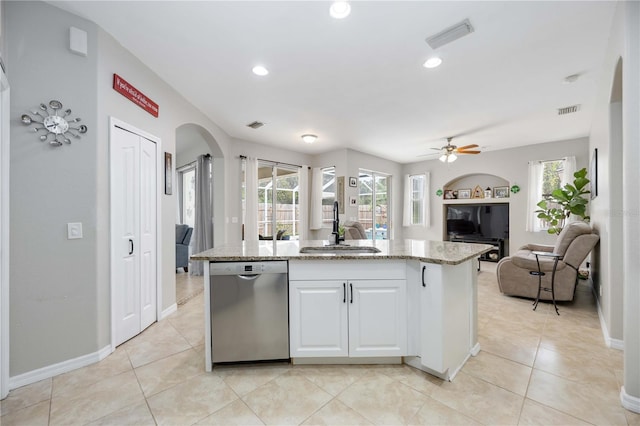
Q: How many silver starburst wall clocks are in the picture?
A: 1